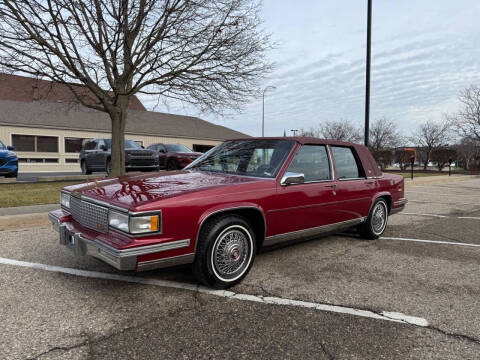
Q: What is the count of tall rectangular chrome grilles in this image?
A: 1